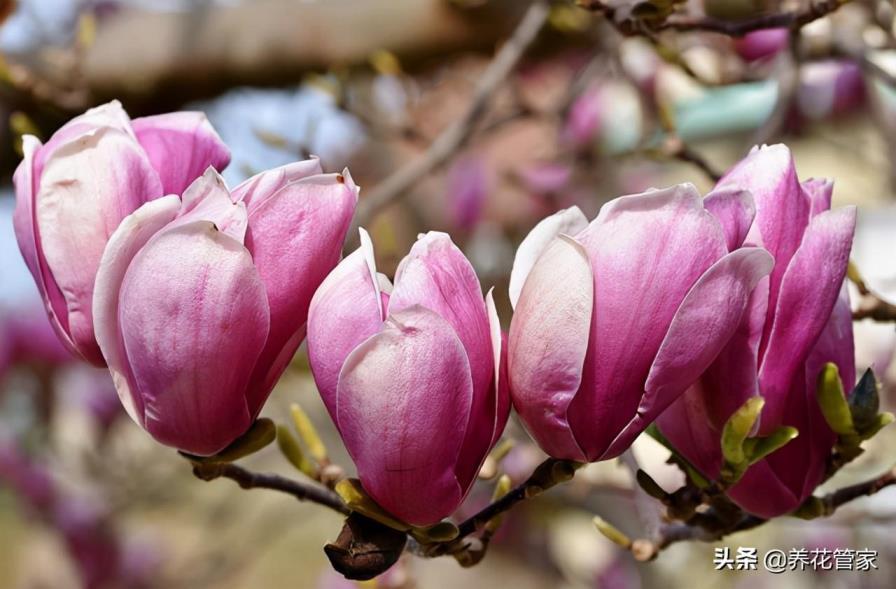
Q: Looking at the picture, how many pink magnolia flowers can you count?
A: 5